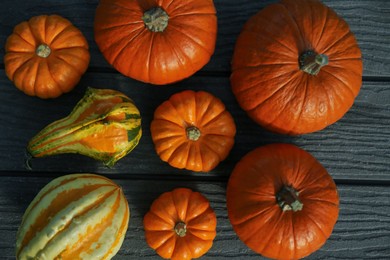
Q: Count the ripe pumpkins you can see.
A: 6